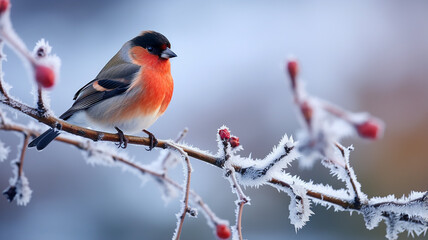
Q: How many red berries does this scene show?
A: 8